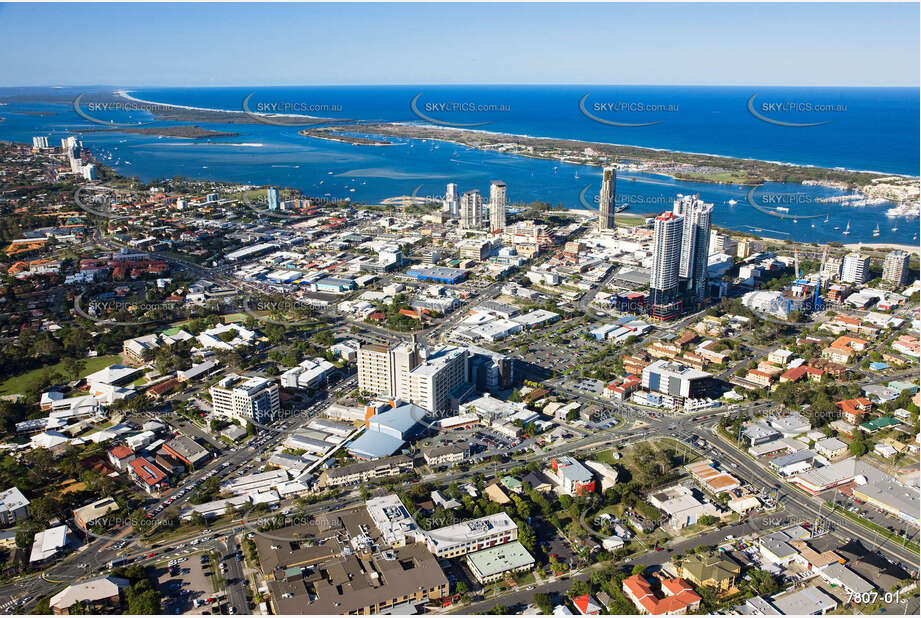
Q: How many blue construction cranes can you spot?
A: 2